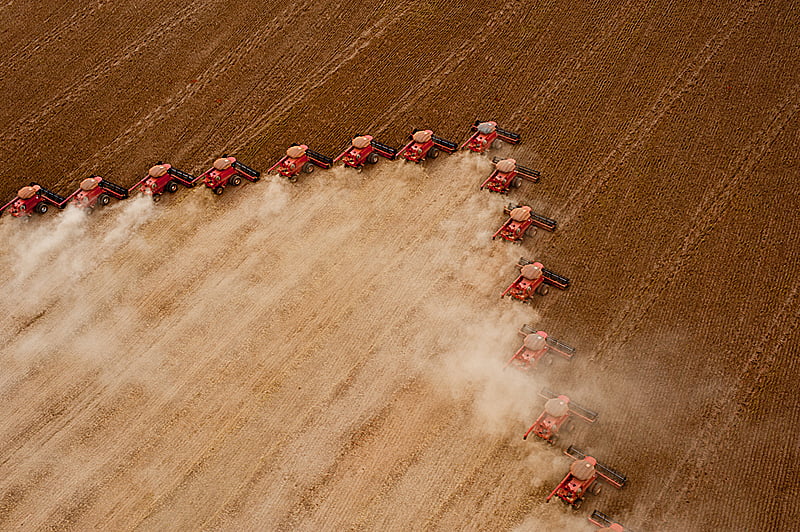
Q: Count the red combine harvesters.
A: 15